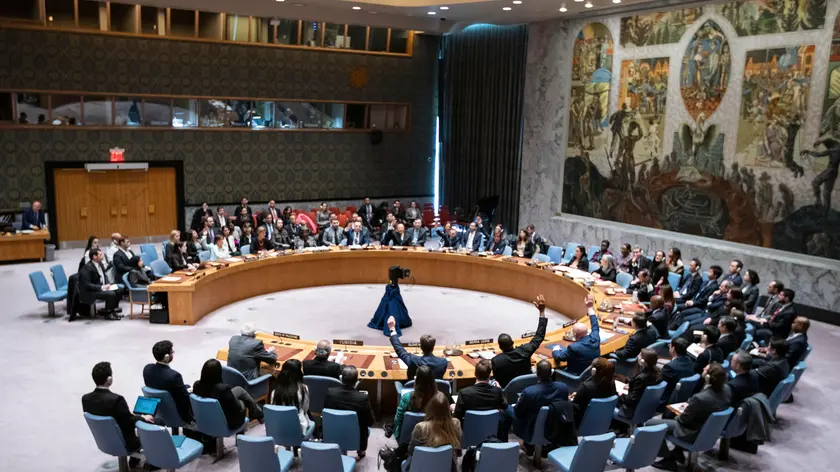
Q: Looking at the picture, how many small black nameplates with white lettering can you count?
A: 6